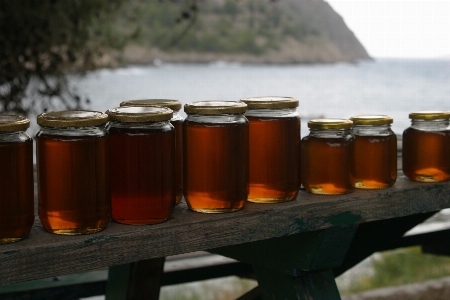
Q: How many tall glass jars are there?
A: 6